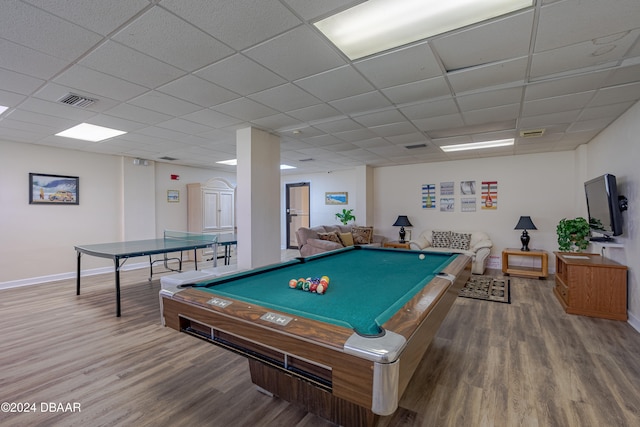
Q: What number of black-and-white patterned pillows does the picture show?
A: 2